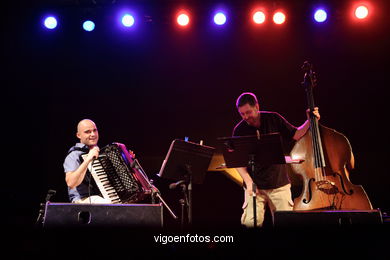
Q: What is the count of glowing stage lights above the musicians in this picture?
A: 9